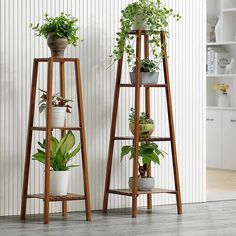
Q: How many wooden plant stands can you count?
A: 2